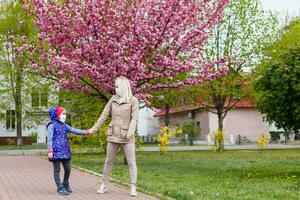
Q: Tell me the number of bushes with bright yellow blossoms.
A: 3